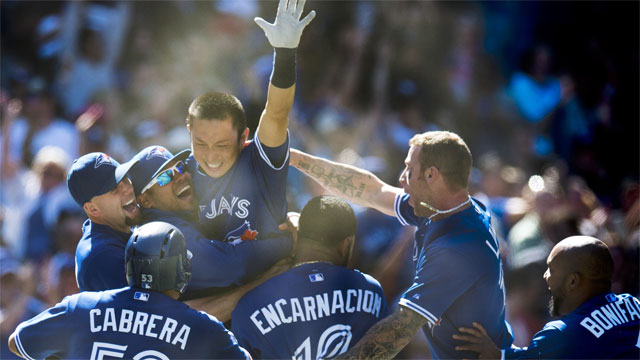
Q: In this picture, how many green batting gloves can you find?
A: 0